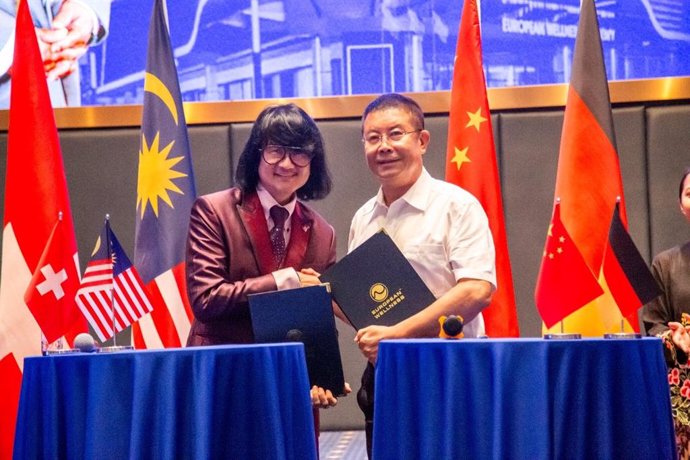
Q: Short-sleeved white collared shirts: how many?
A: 1